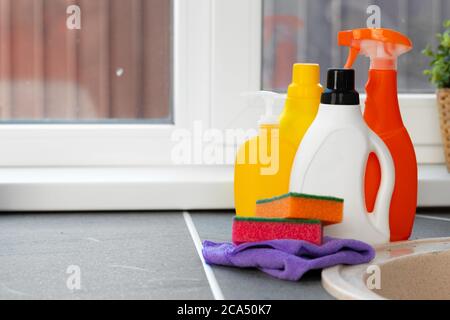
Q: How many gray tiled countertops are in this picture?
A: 1